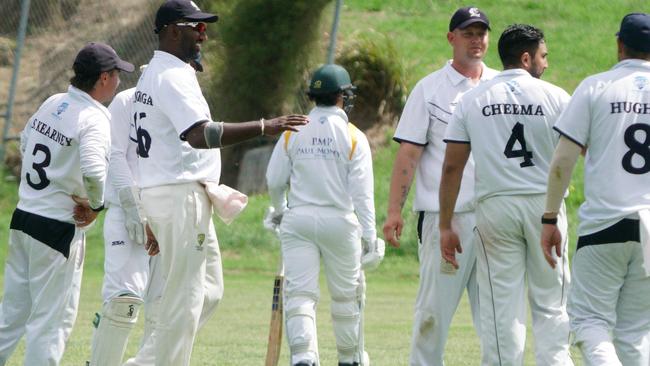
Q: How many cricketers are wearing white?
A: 7